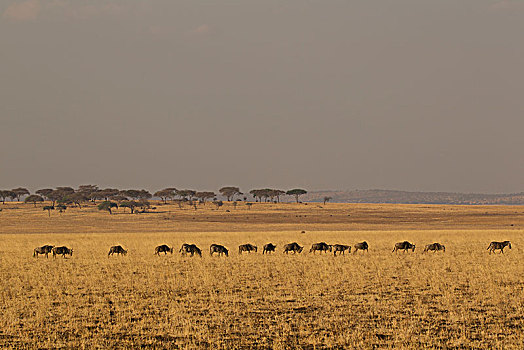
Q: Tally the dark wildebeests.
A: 15